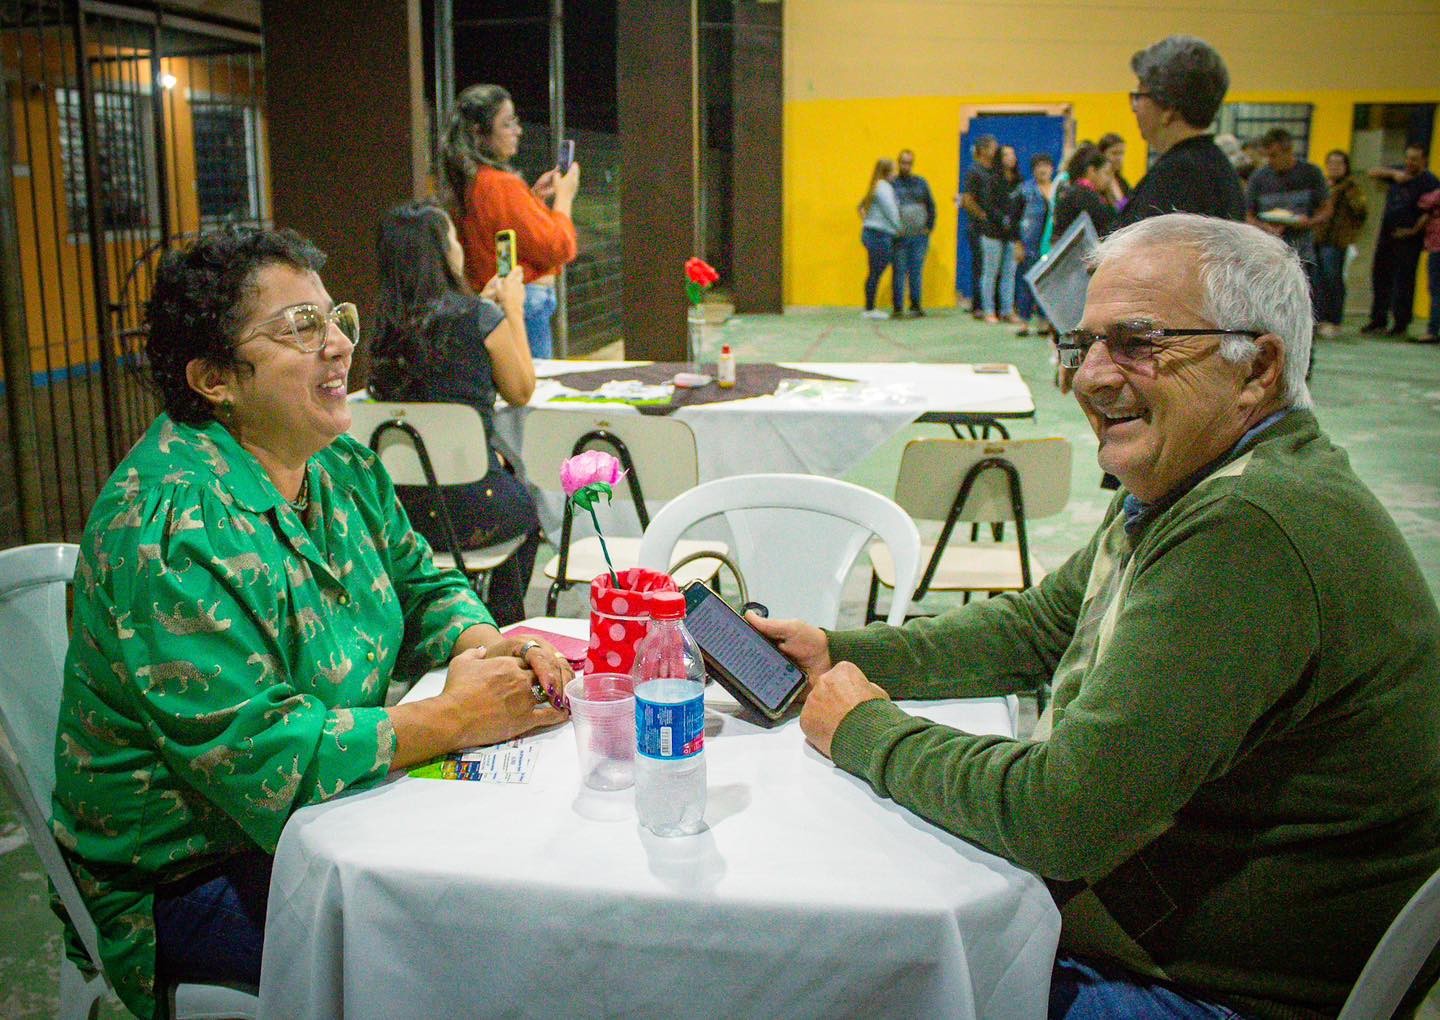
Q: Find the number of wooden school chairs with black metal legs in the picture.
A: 3